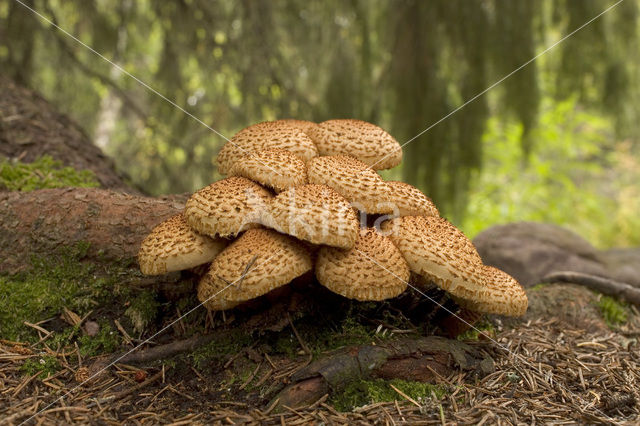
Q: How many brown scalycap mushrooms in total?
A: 12